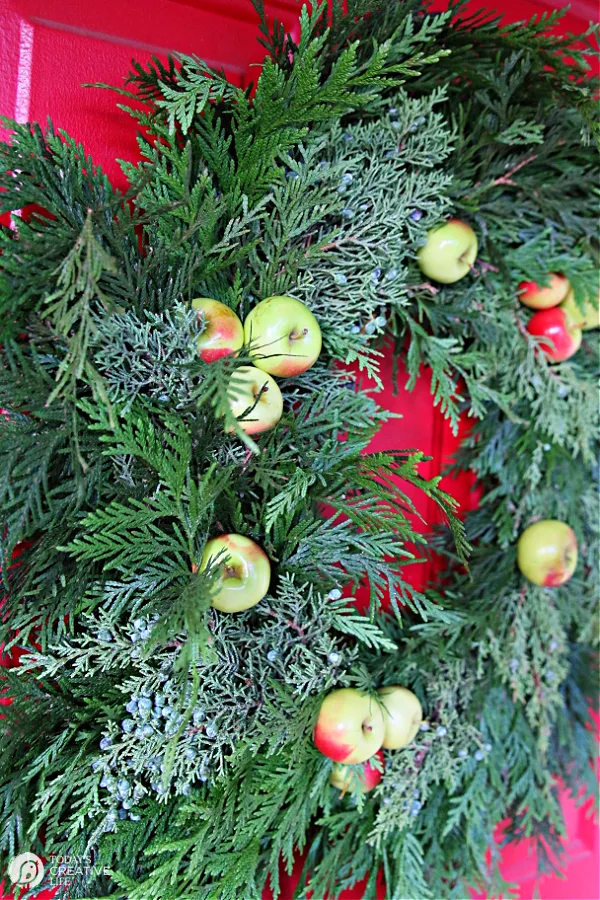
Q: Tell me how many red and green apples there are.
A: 12